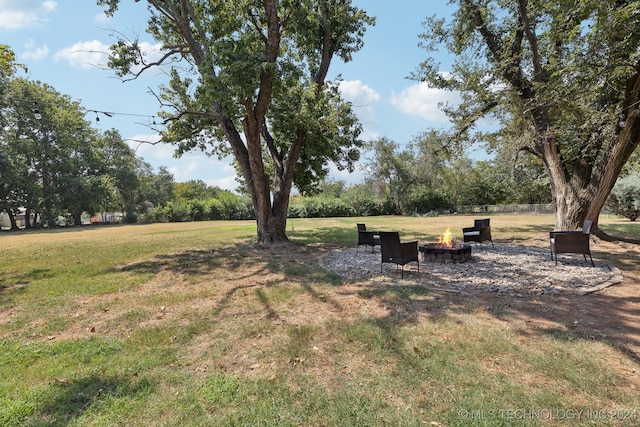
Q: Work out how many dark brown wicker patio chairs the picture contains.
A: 4